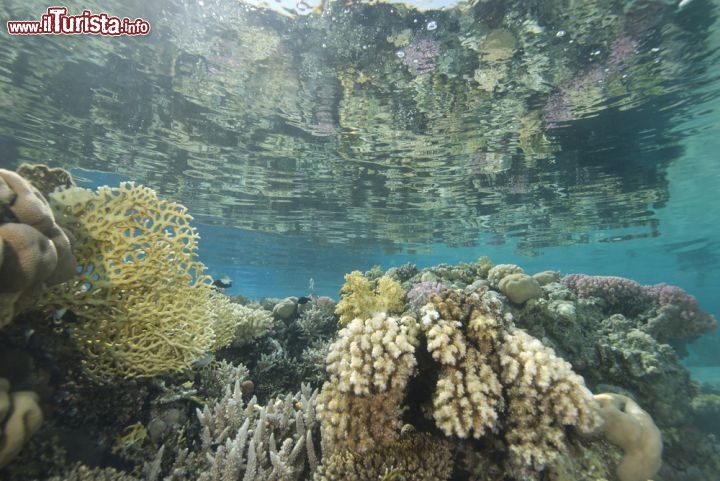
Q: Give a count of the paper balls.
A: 0